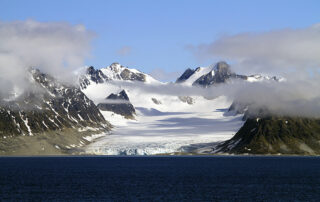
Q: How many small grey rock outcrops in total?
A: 2